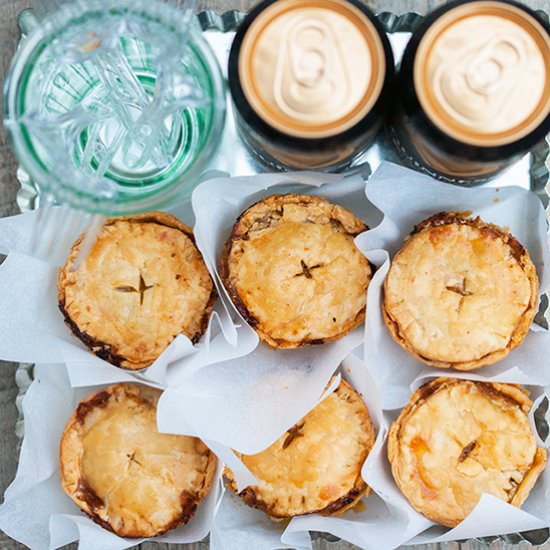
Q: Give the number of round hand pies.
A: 6